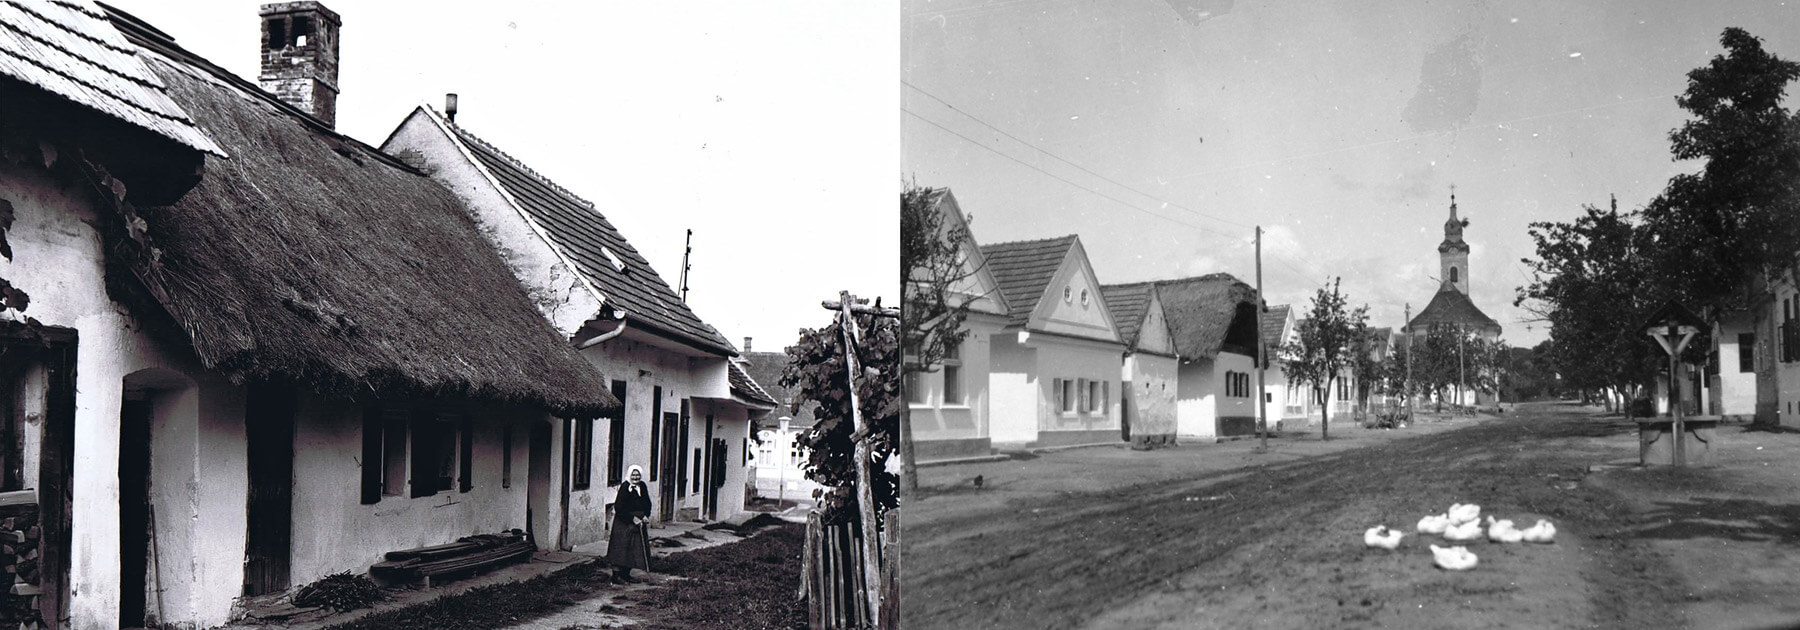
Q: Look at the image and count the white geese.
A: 7